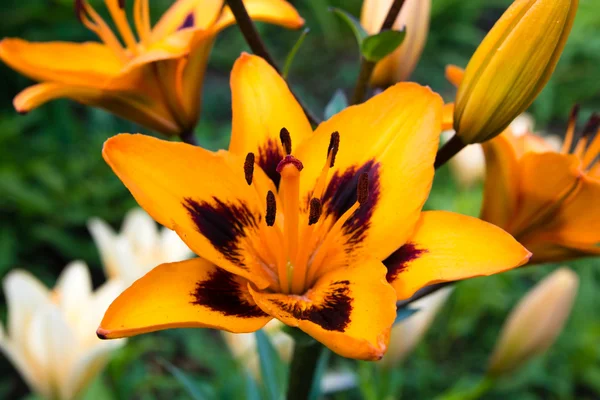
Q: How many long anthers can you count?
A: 6